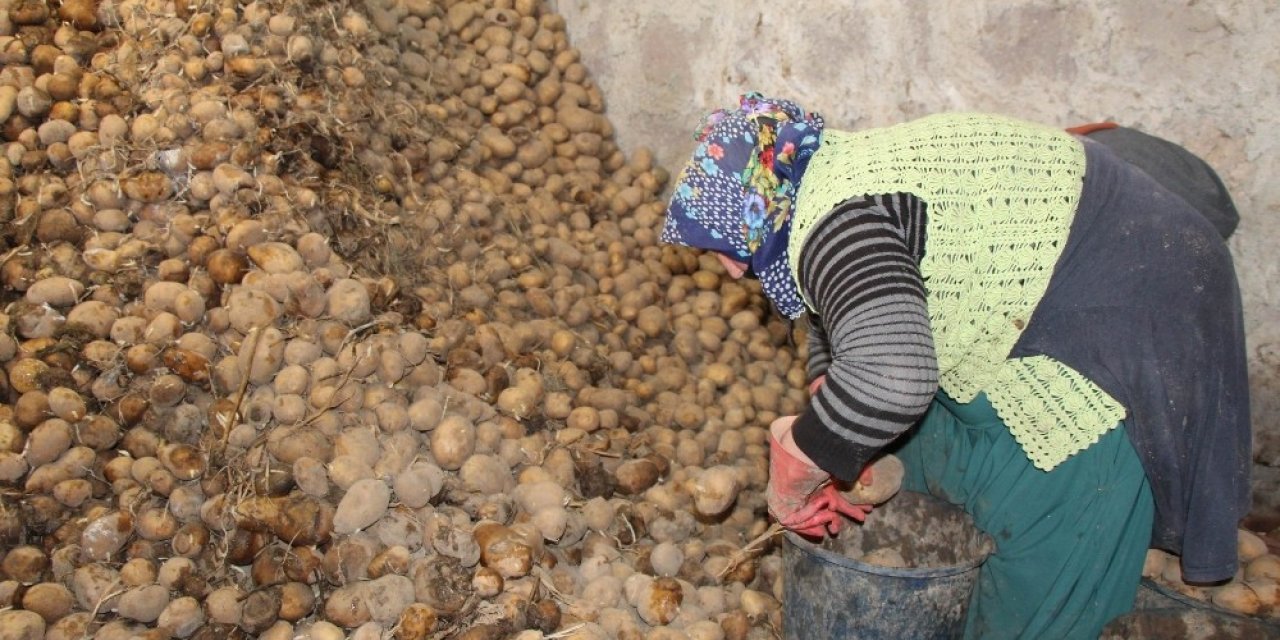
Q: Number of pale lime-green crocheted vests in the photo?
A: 1